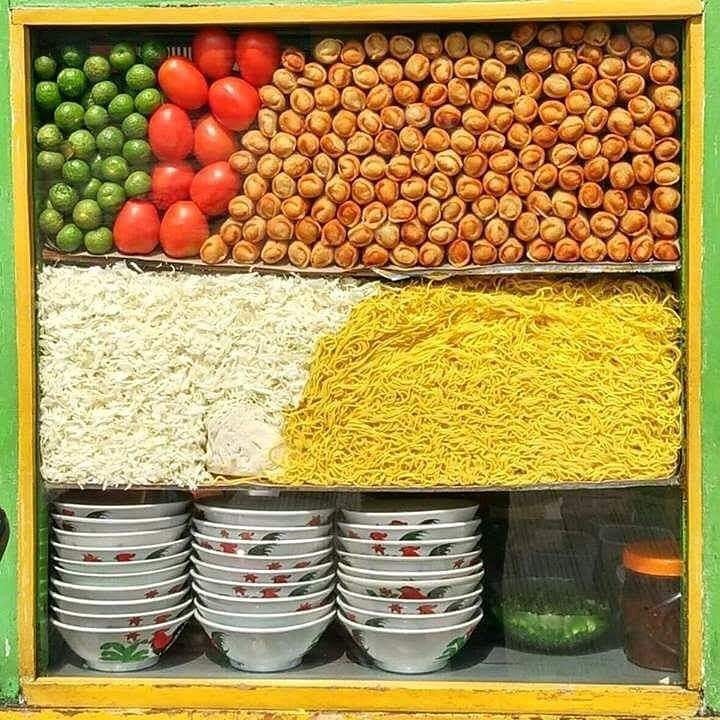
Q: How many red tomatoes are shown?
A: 10